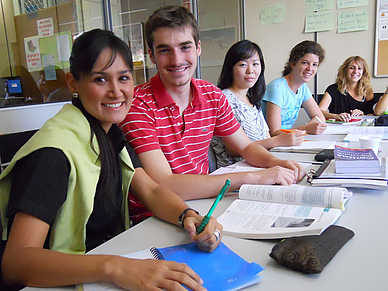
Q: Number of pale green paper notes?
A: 5